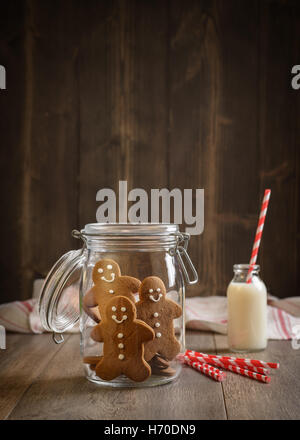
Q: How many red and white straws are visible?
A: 6